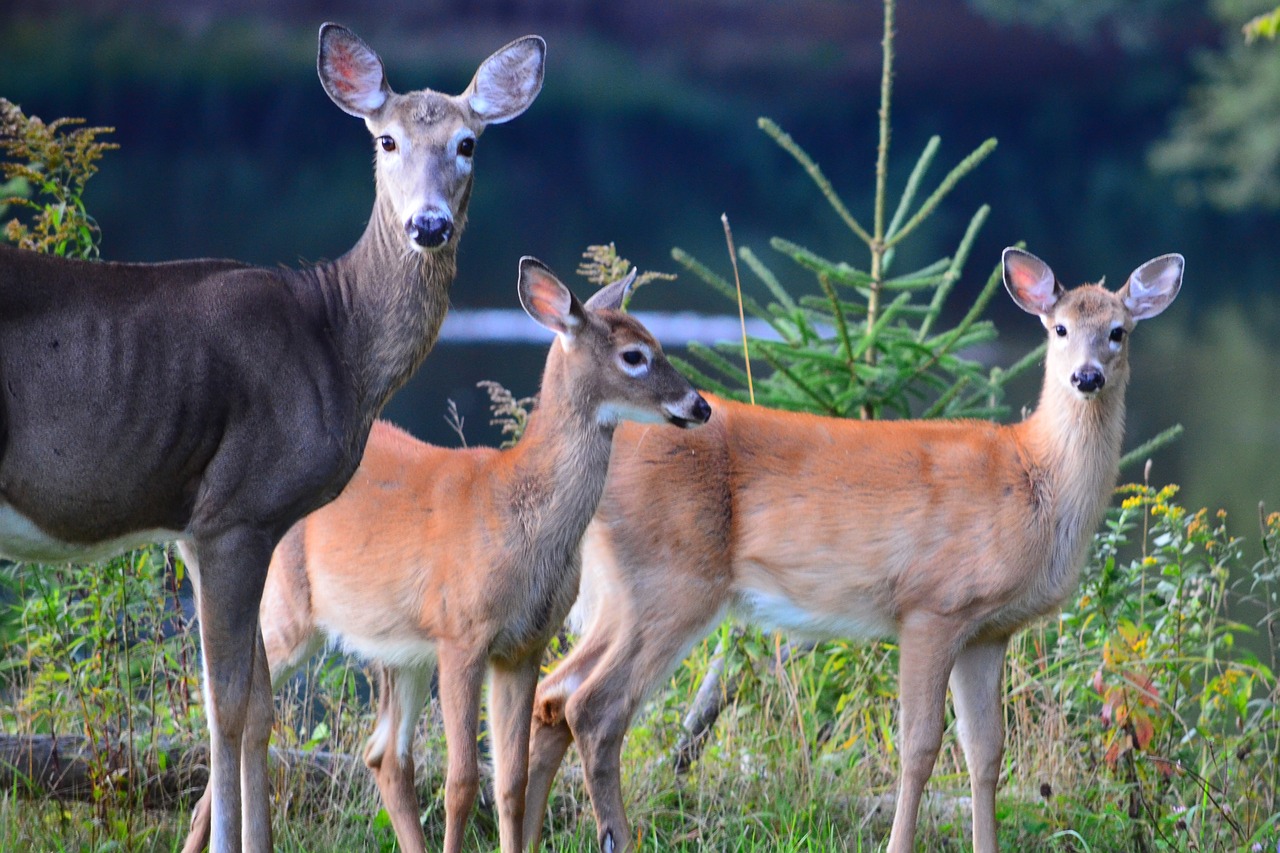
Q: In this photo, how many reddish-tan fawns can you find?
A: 2